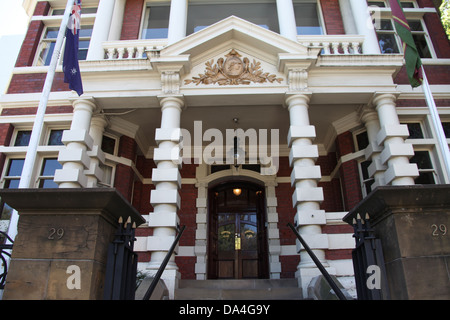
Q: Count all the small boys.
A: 0